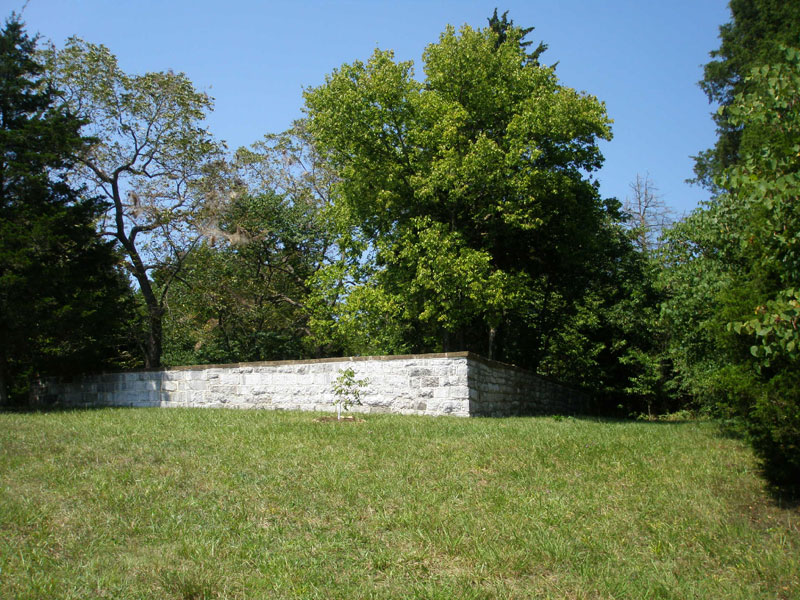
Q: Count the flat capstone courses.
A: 1